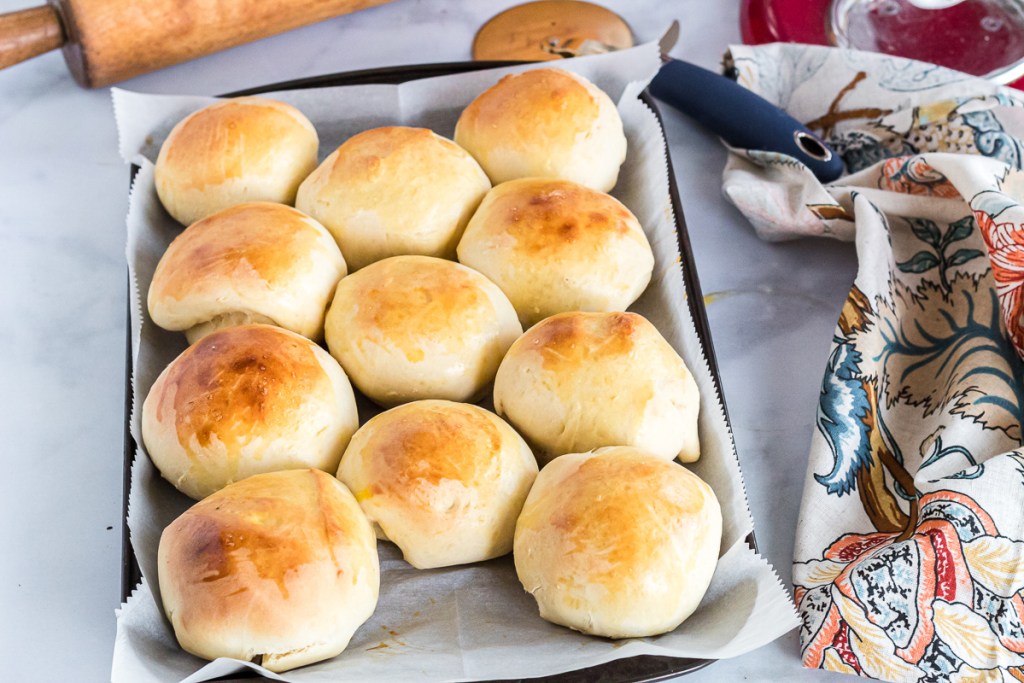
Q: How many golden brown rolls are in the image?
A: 11